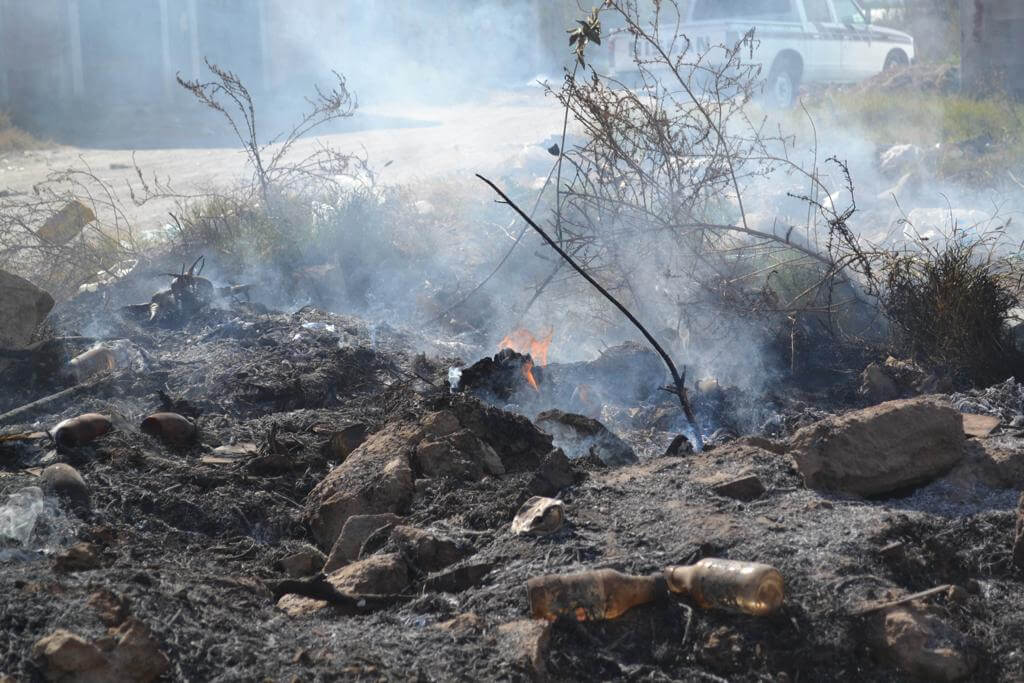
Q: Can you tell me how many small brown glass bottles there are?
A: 2